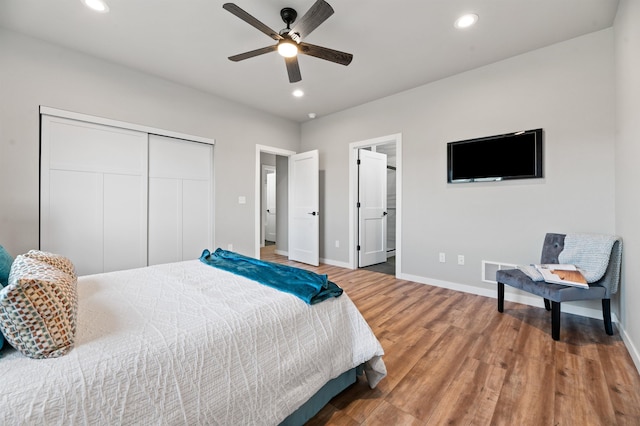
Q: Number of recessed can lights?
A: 3